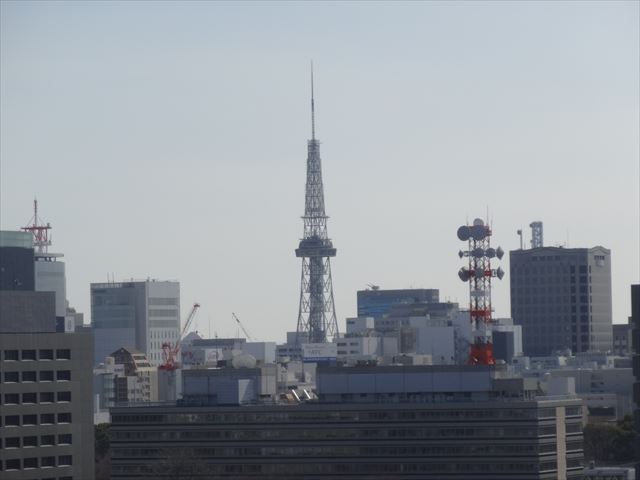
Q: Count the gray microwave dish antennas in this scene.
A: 10